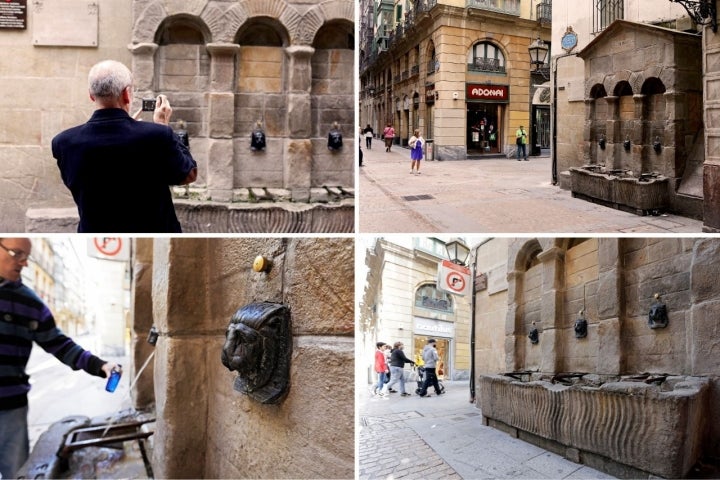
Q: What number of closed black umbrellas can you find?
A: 0